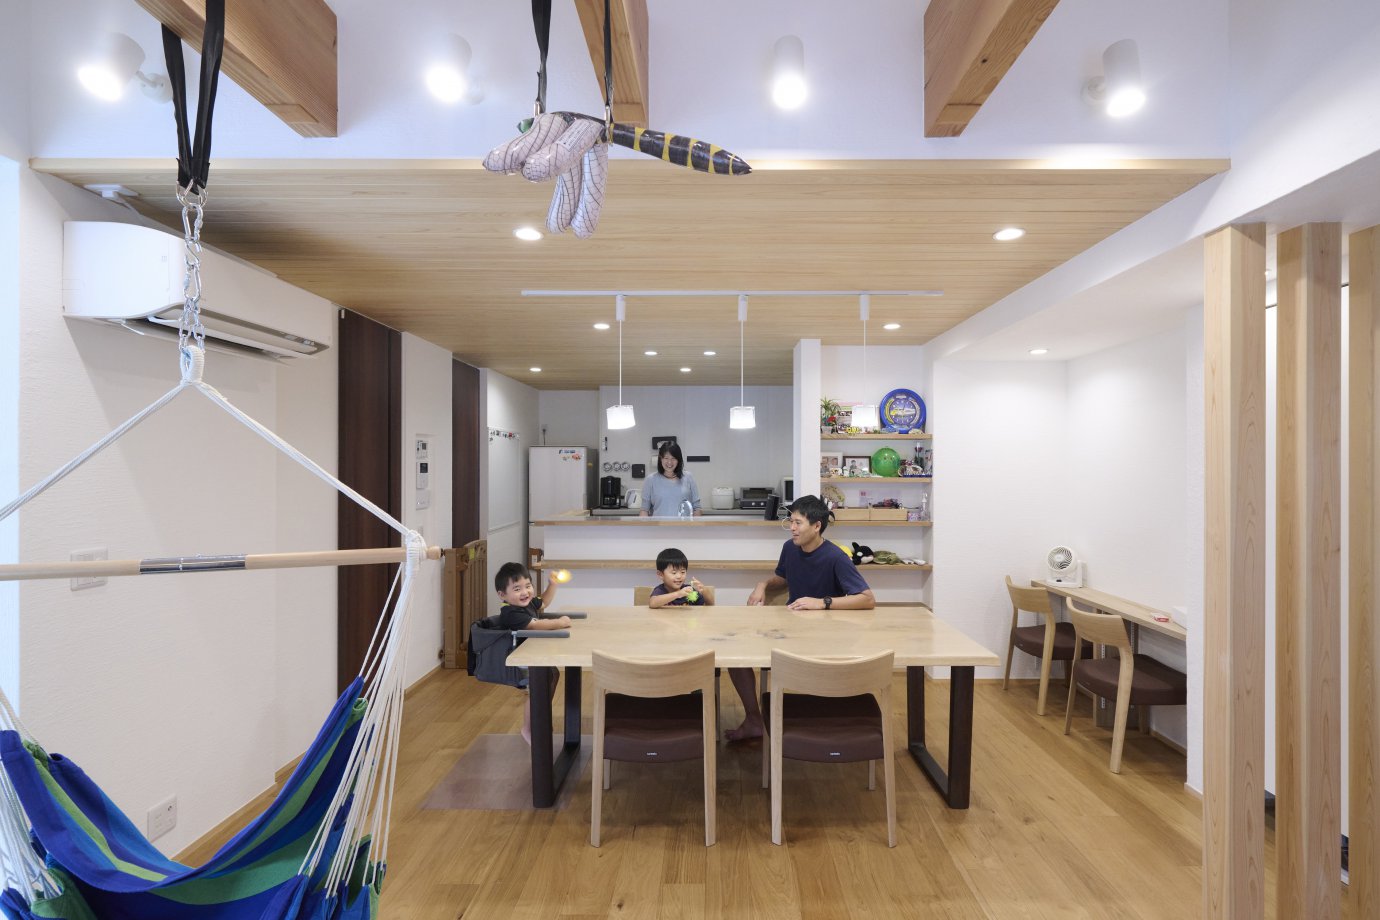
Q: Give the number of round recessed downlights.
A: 9